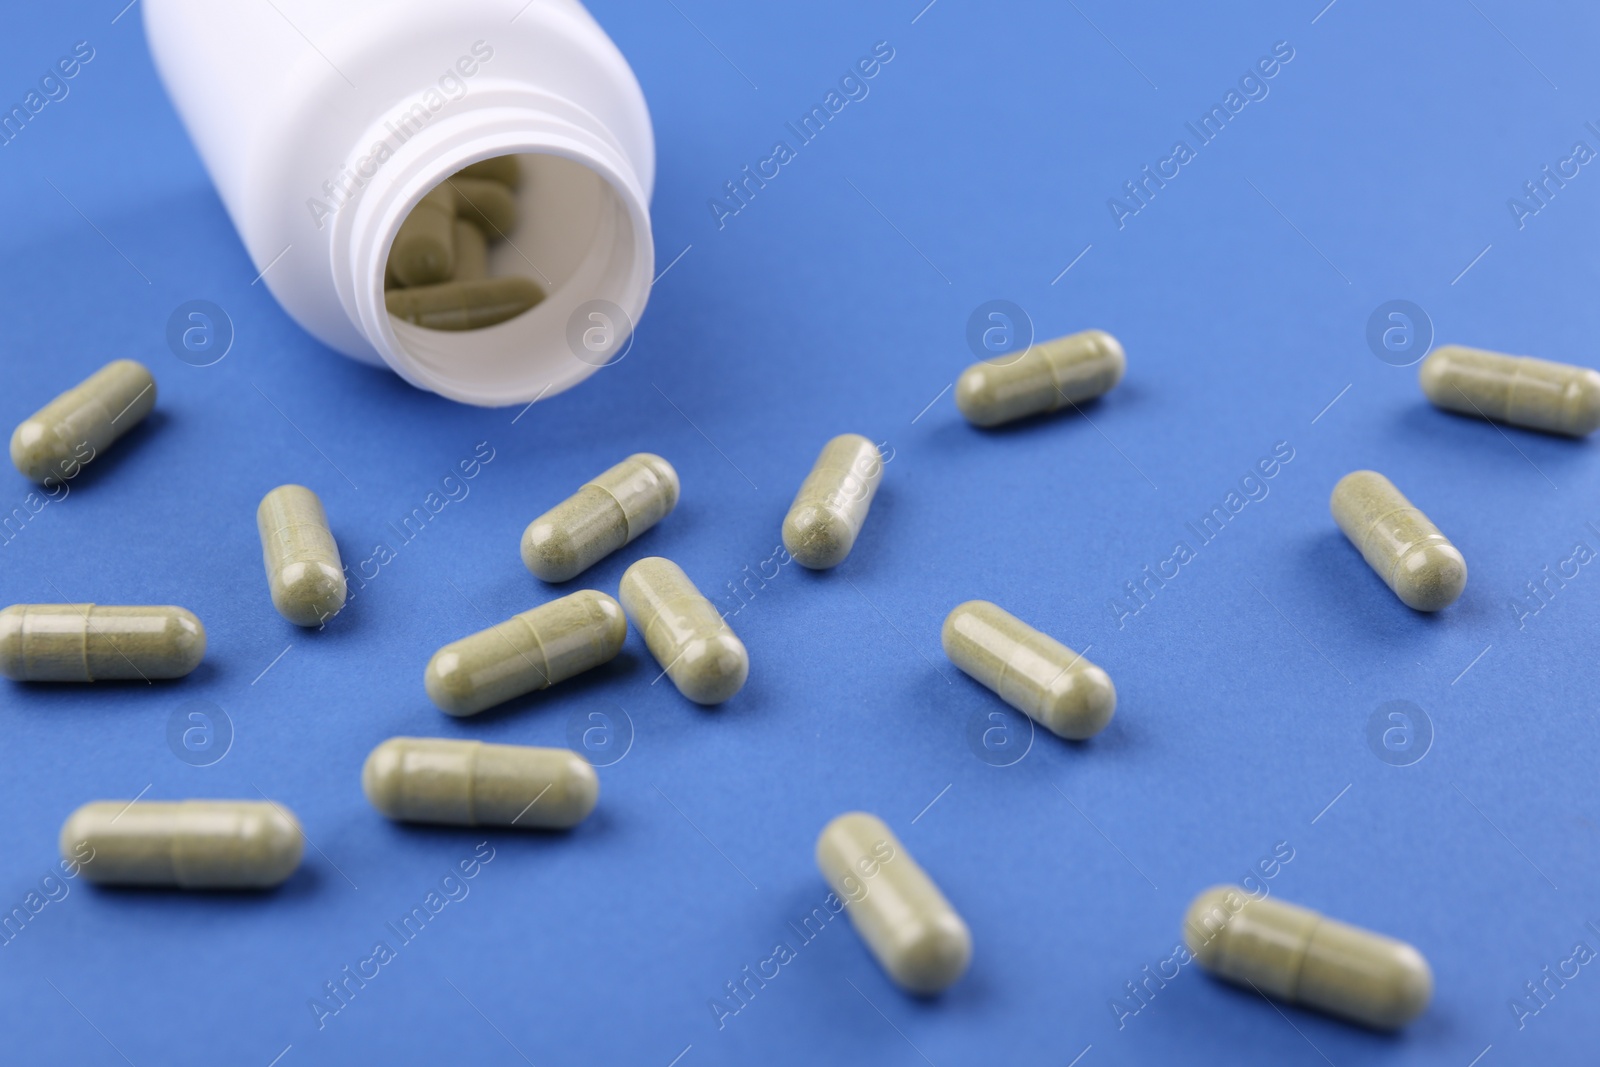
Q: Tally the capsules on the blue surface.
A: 15